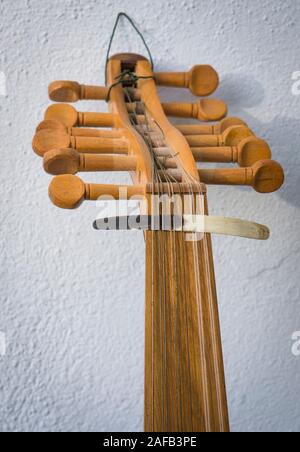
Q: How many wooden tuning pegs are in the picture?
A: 12